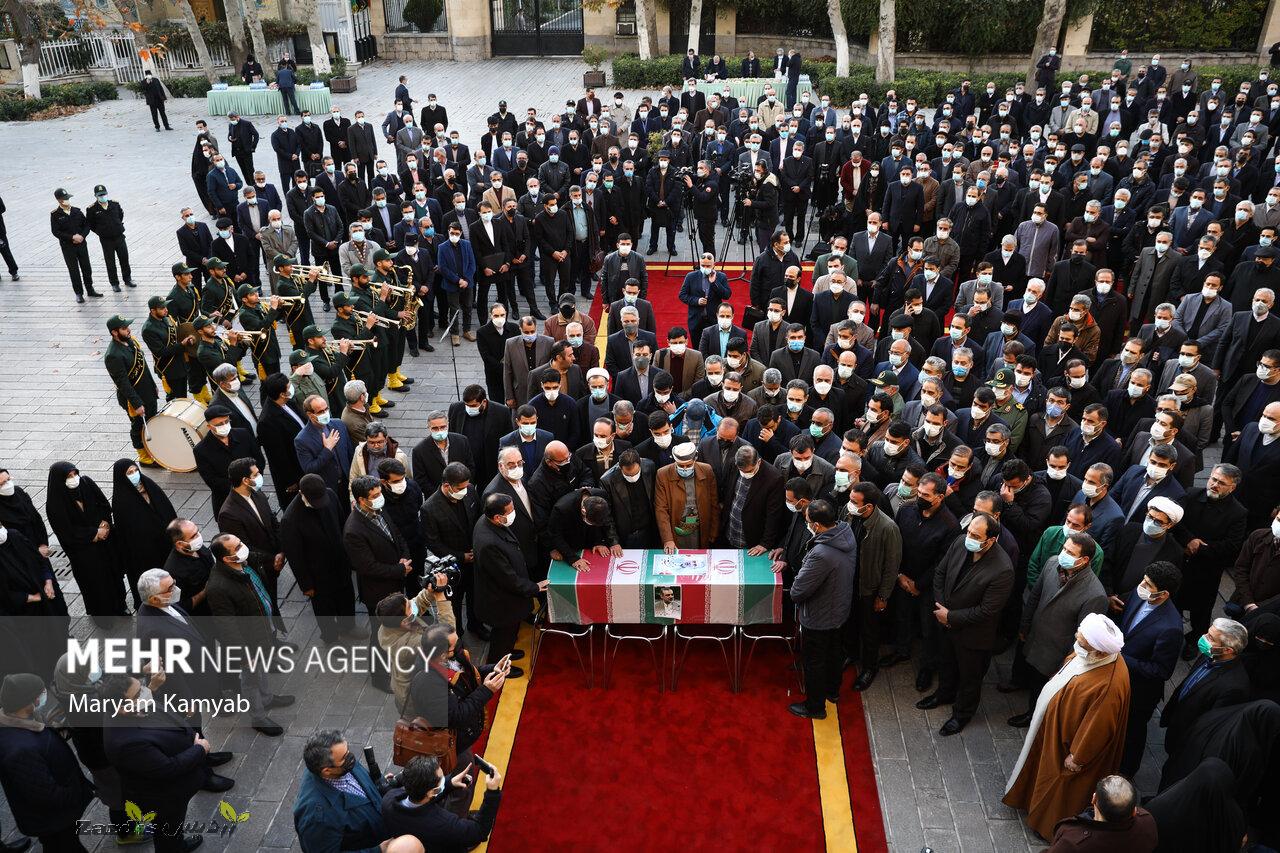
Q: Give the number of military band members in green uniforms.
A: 11